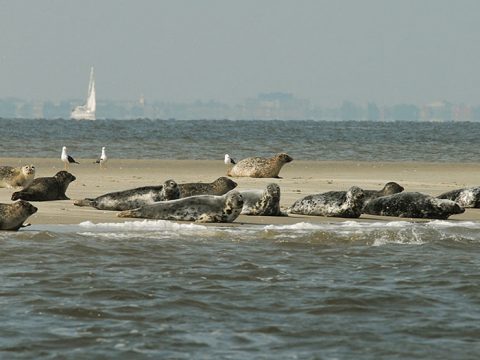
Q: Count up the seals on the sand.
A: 12